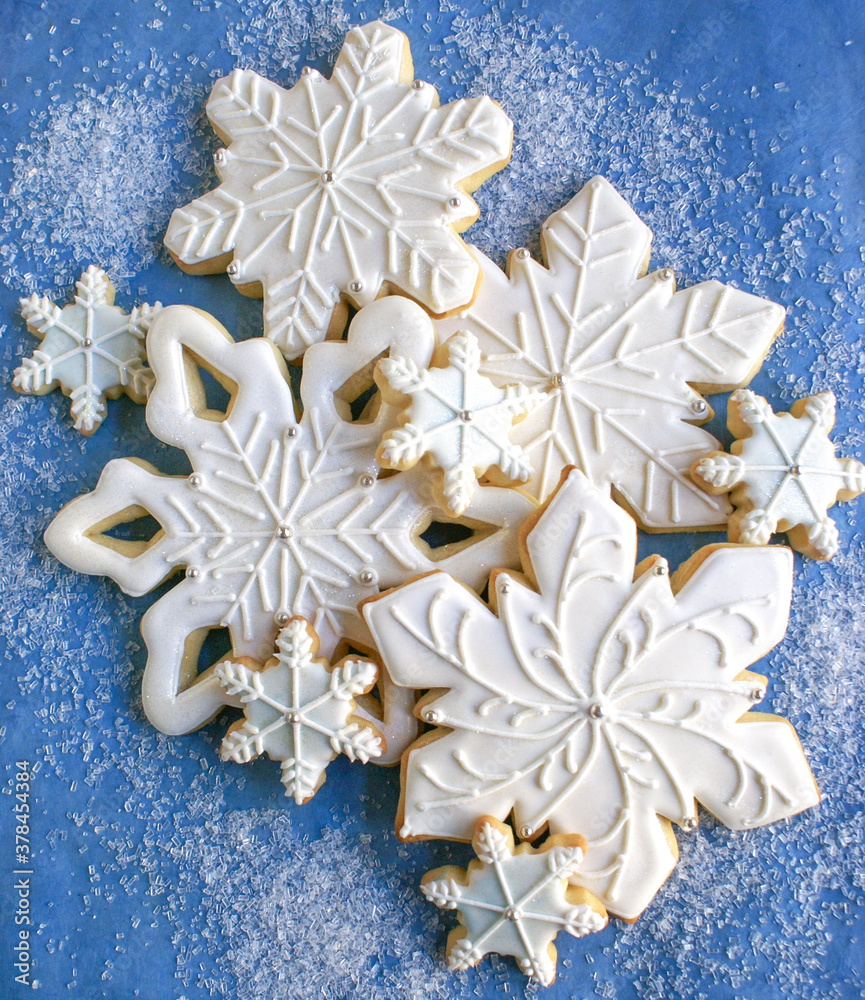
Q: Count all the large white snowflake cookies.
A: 4